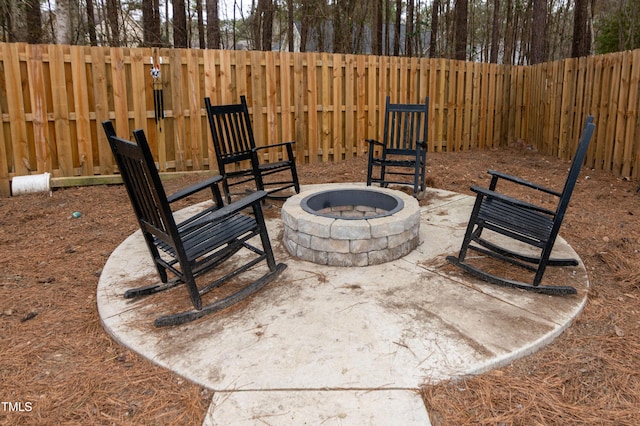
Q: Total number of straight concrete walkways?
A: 1